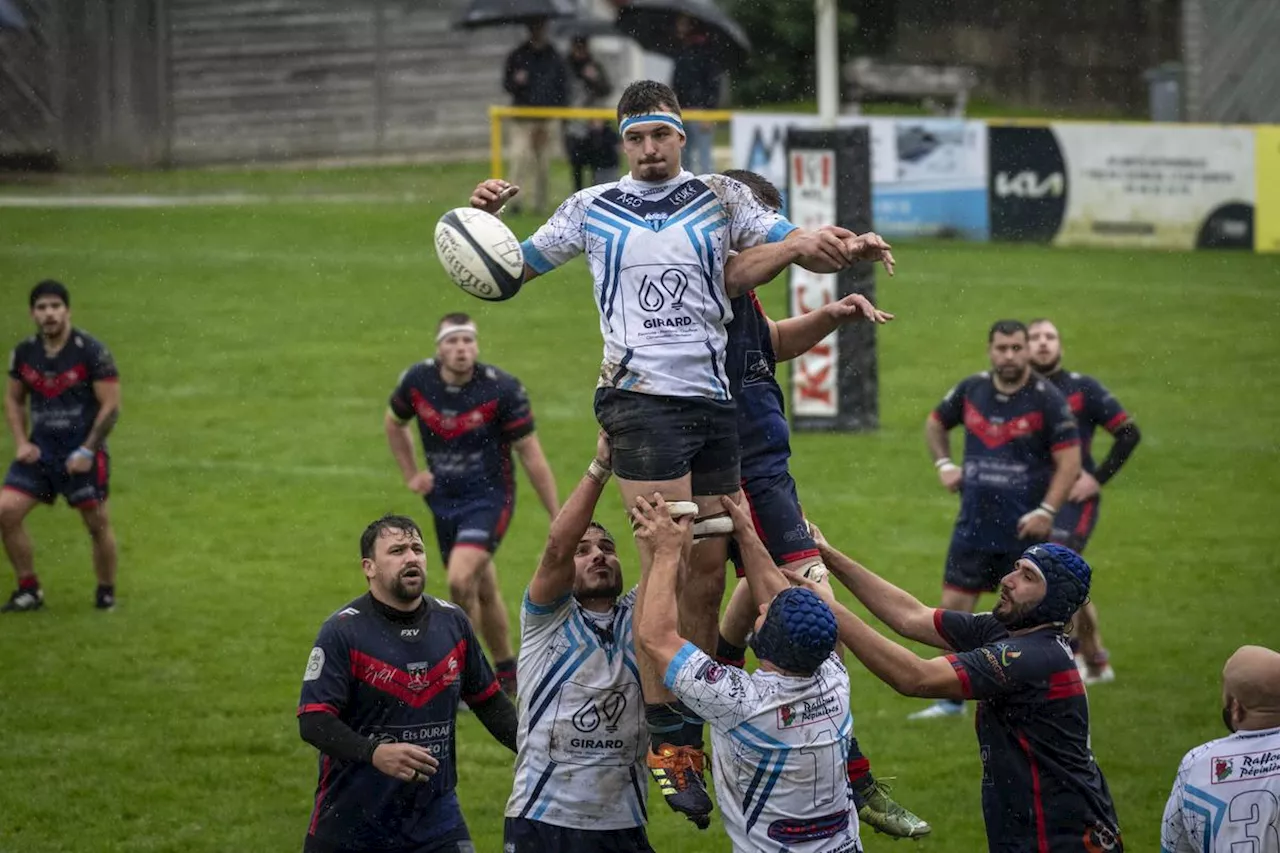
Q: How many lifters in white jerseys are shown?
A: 2